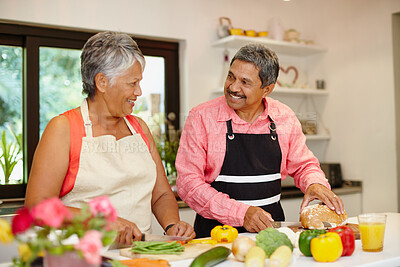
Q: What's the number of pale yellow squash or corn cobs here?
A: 2